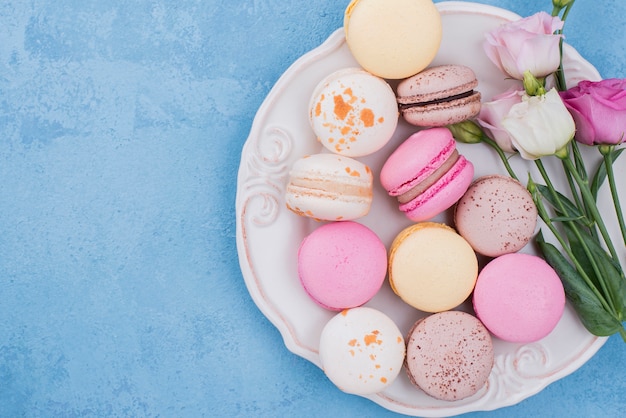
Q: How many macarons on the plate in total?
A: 11